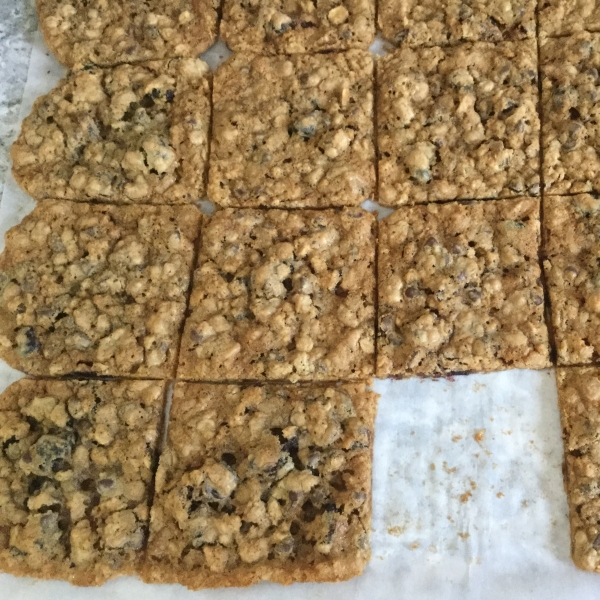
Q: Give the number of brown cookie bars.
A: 15